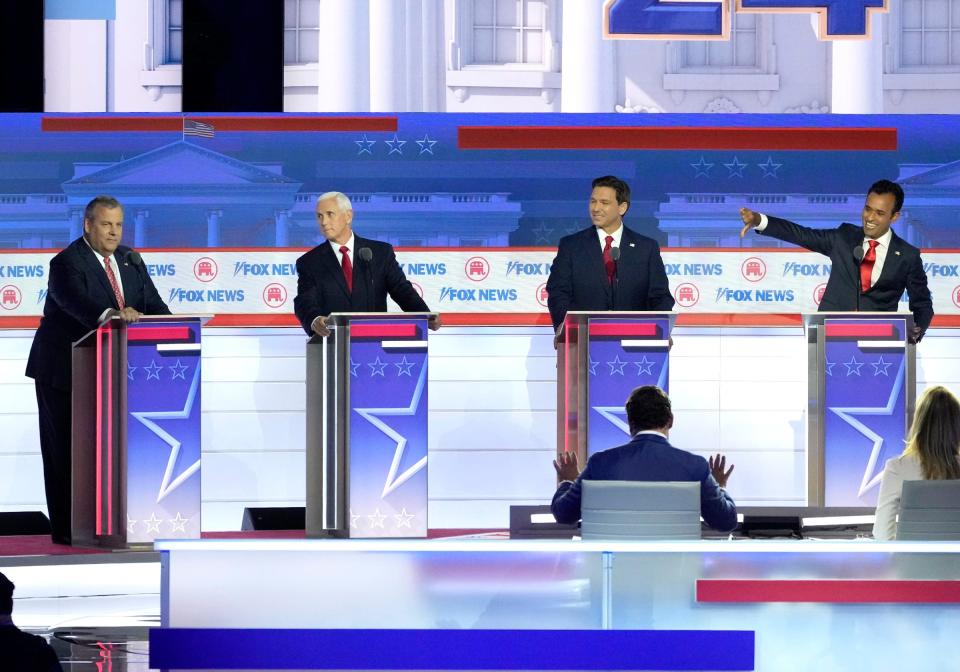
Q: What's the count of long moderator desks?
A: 1